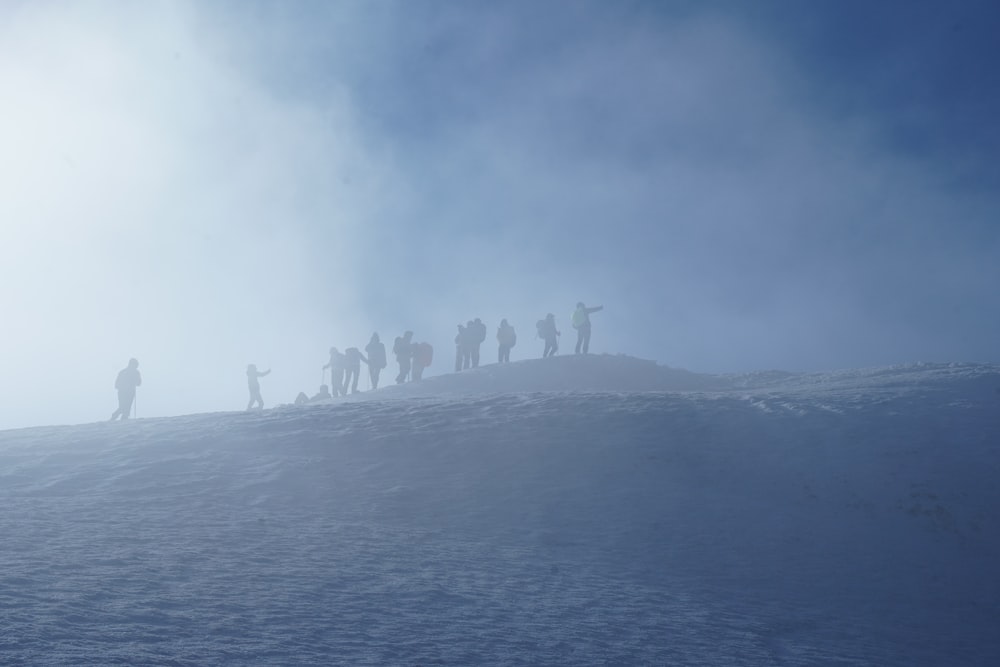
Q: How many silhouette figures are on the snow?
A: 14